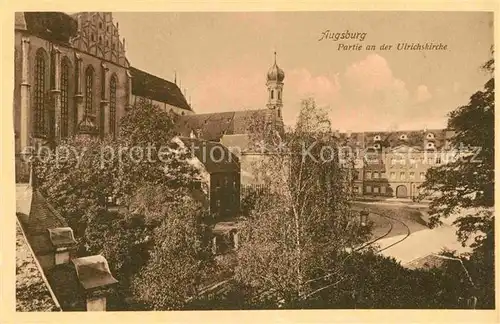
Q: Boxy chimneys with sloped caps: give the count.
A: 2